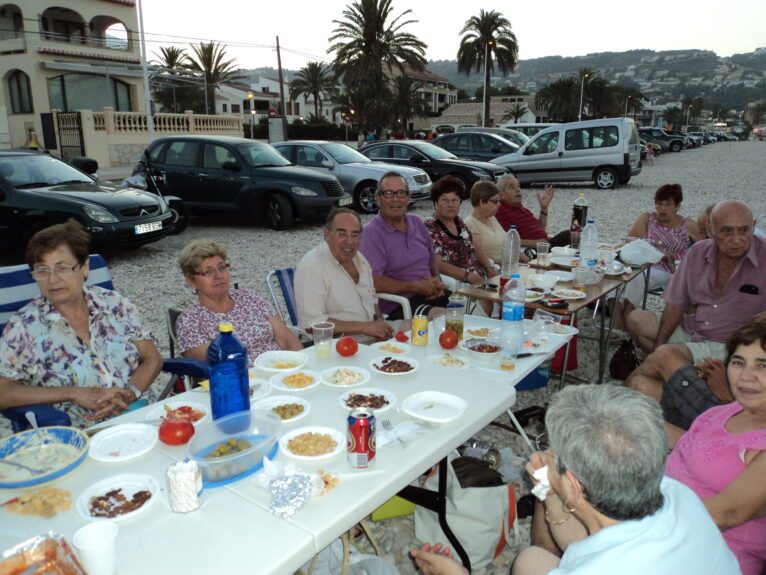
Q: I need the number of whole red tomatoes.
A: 3